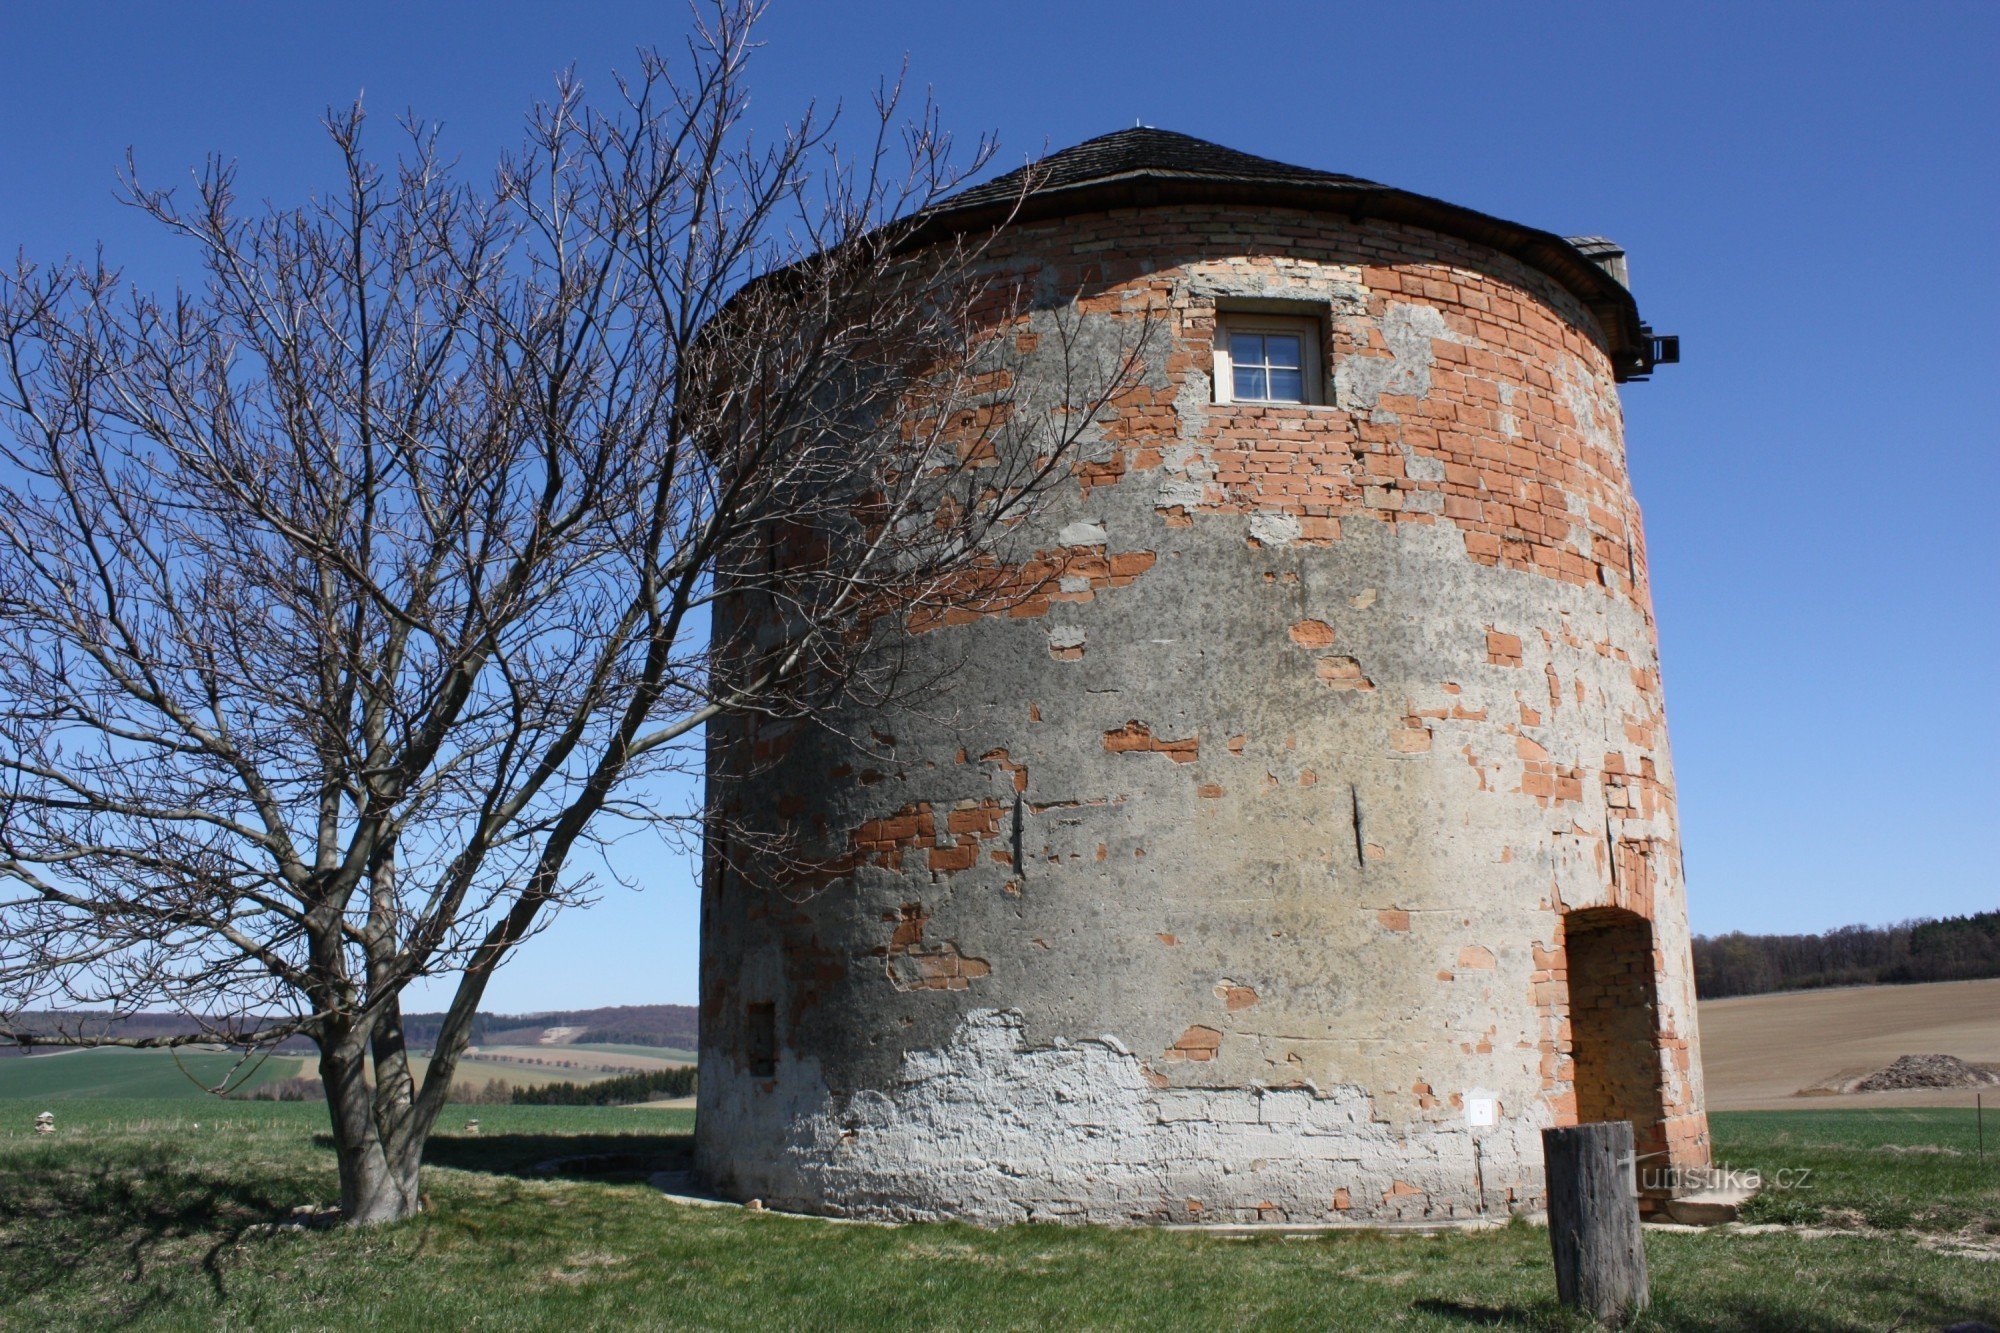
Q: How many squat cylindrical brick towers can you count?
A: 1